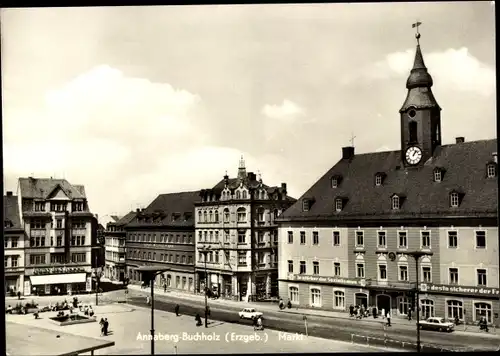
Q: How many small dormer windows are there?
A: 8